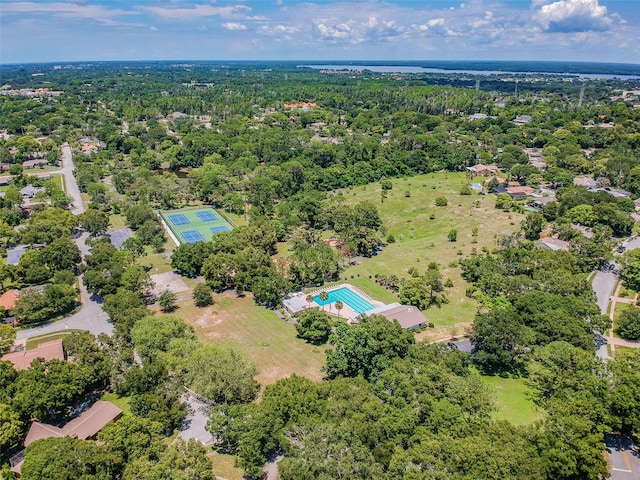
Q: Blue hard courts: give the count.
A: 4